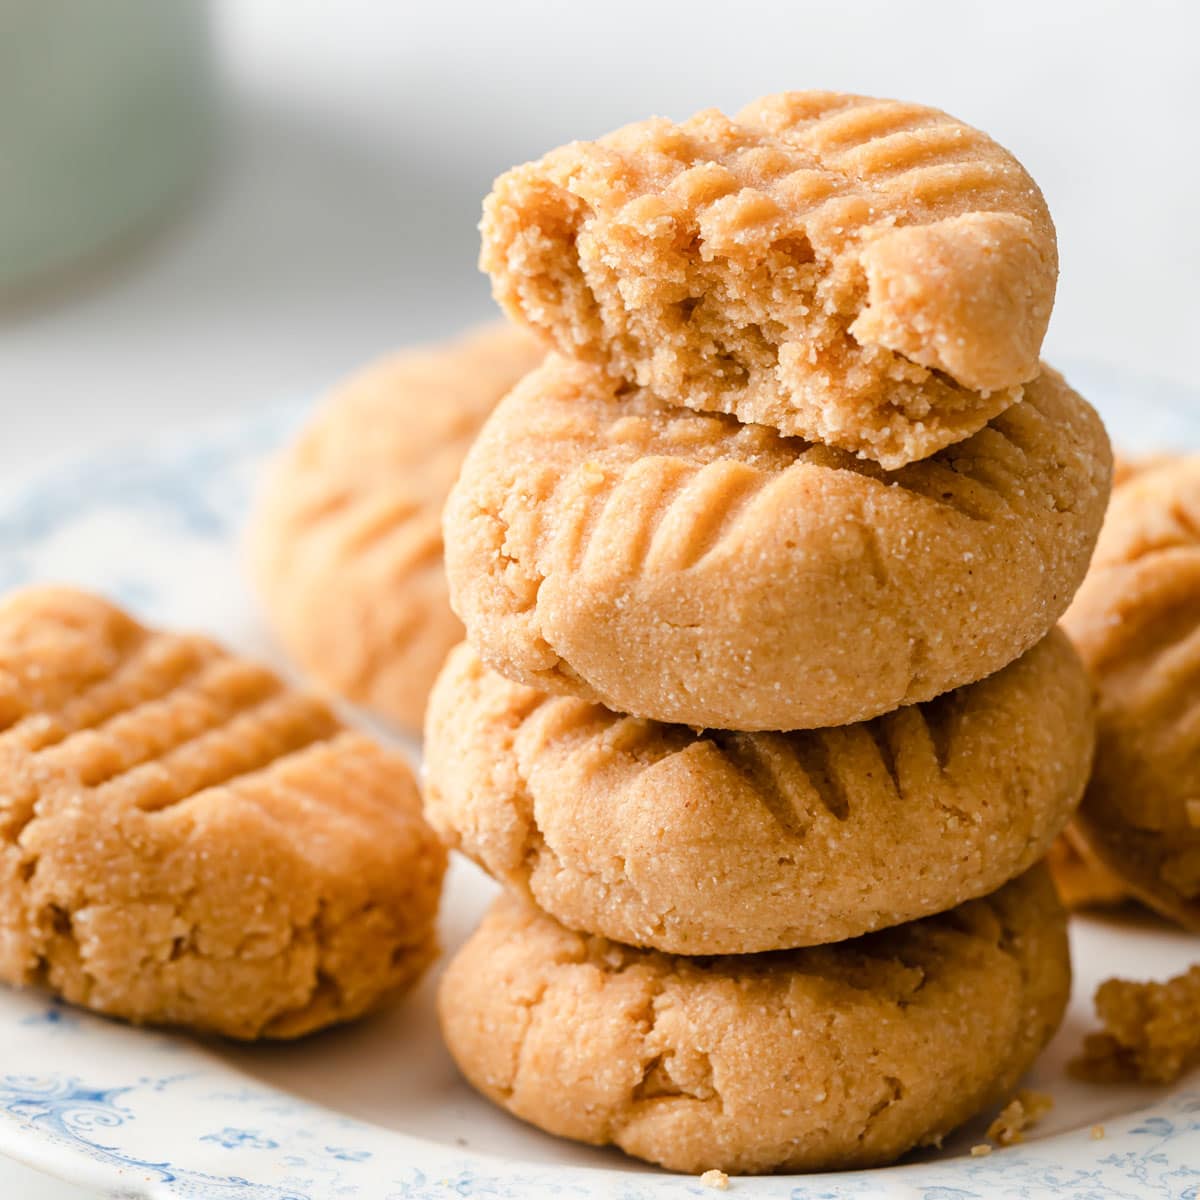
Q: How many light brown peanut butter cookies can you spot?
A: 7